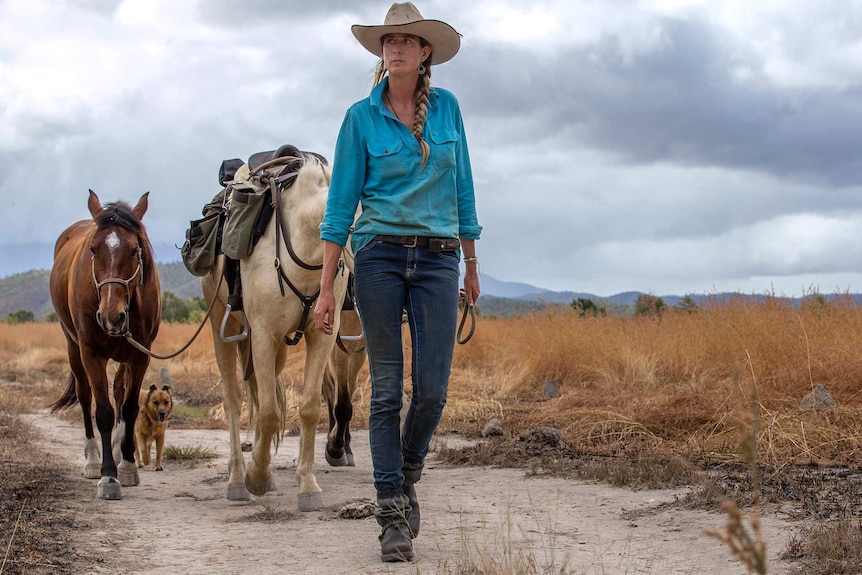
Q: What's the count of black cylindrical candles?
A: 0